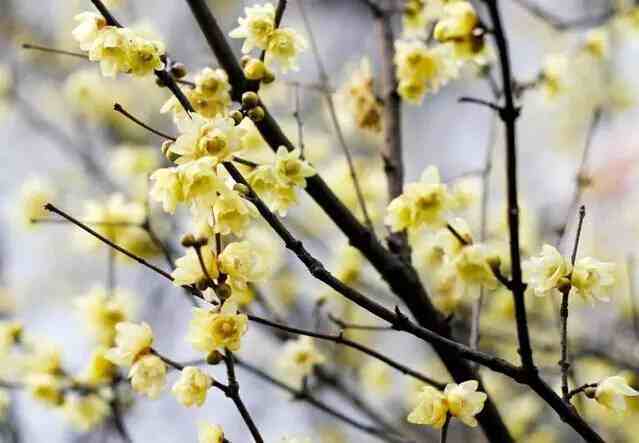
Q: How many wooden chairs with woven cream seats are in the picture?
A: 0